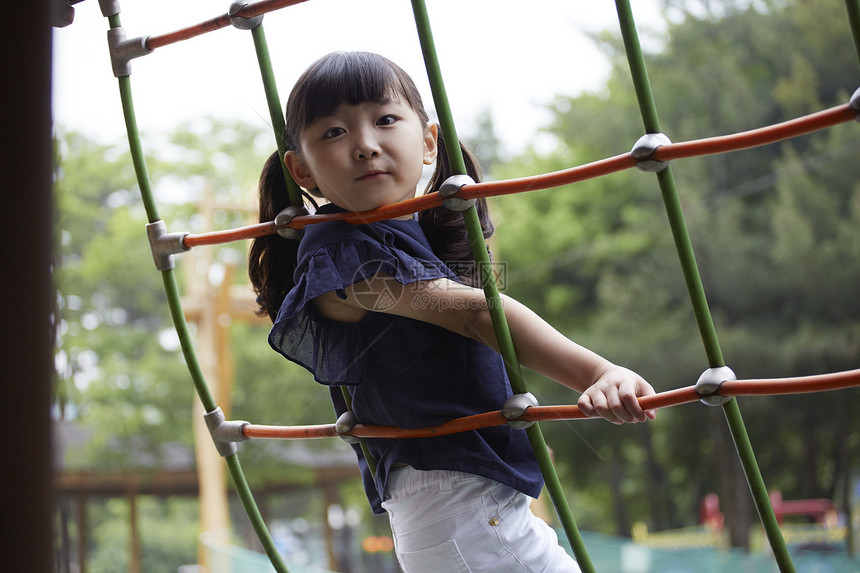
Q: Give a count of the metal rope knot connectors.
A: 11